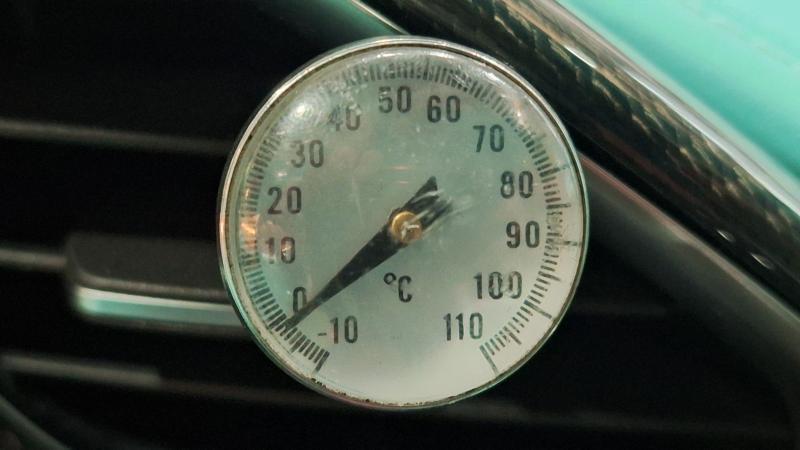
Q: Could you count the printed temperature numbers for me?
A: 13